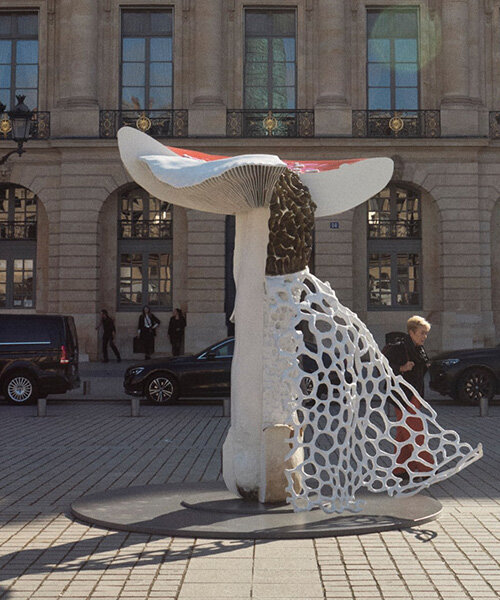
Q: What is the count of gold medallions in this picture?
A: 4